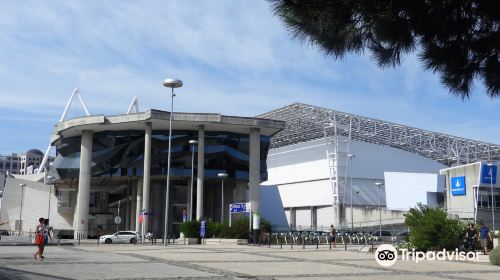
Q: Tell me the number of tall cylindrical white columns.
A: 4